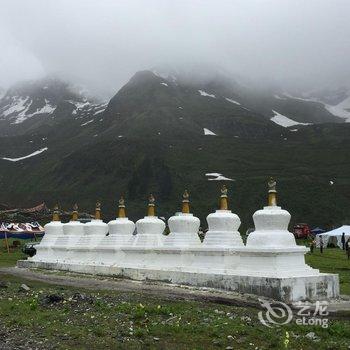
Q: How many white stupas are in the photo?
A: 8